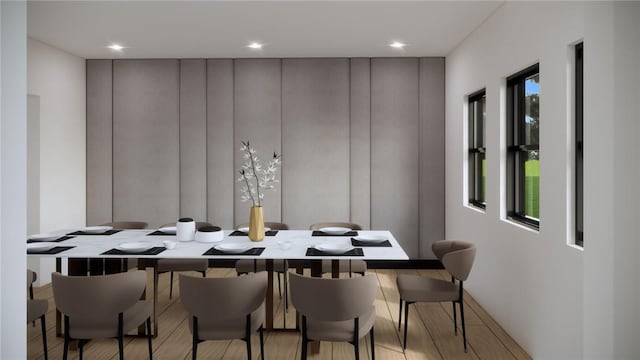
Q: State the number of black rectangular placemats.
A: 10